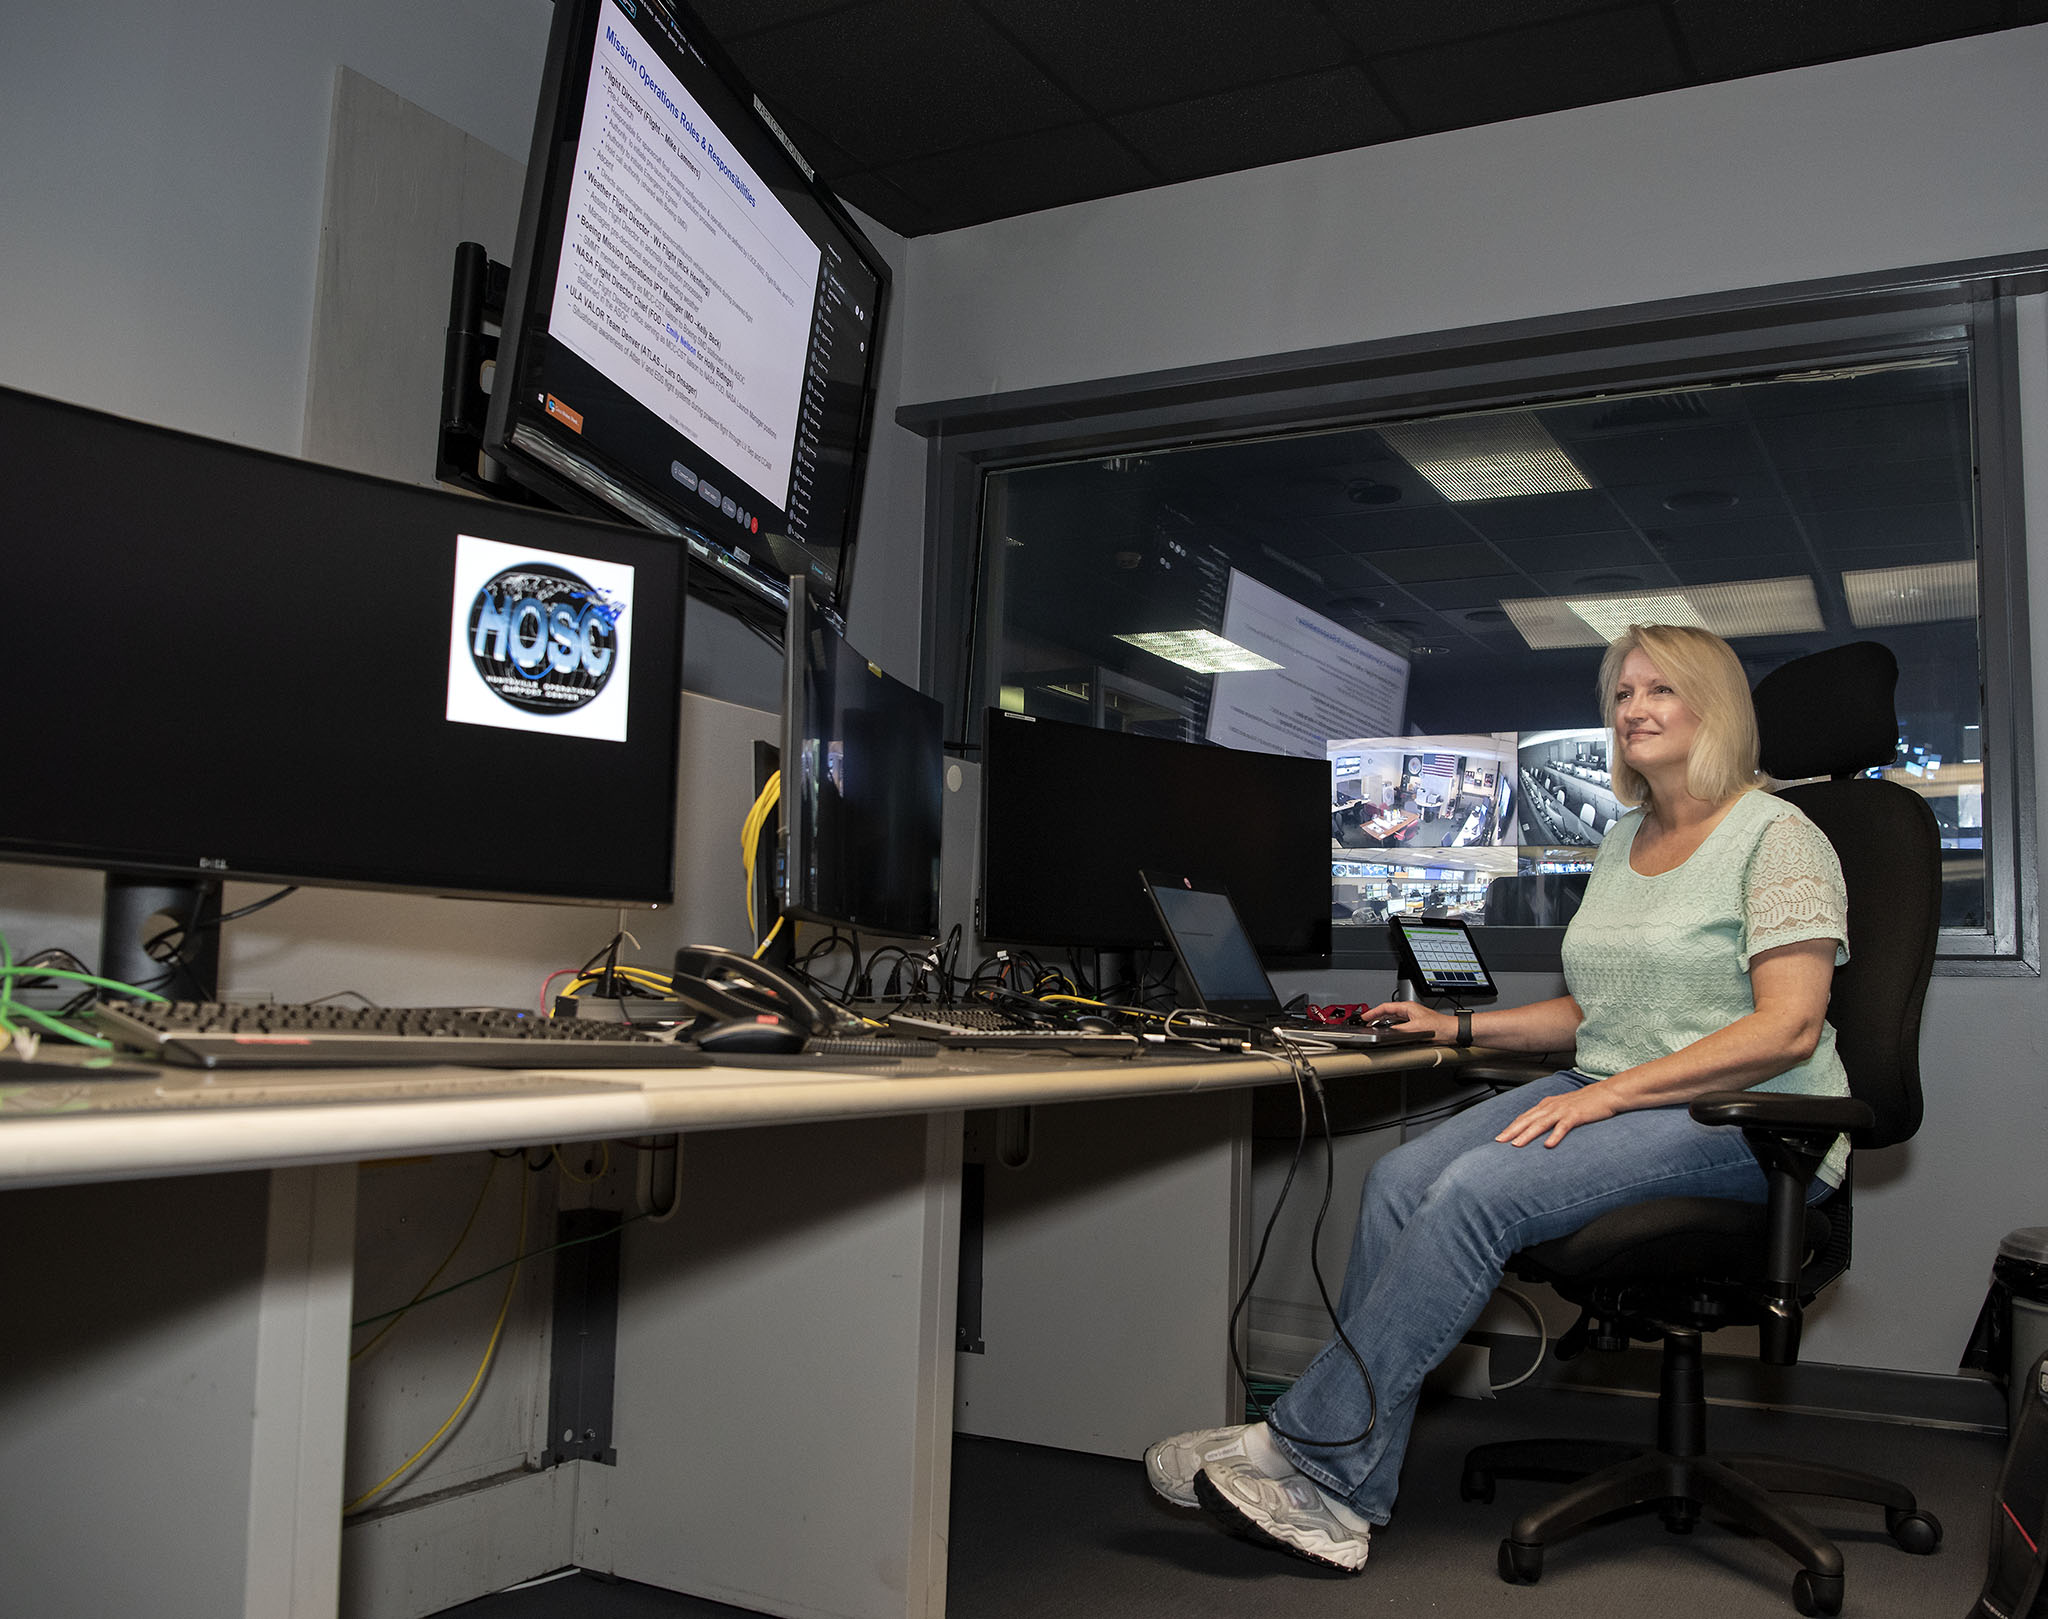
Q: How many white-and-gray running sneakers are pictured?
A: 2